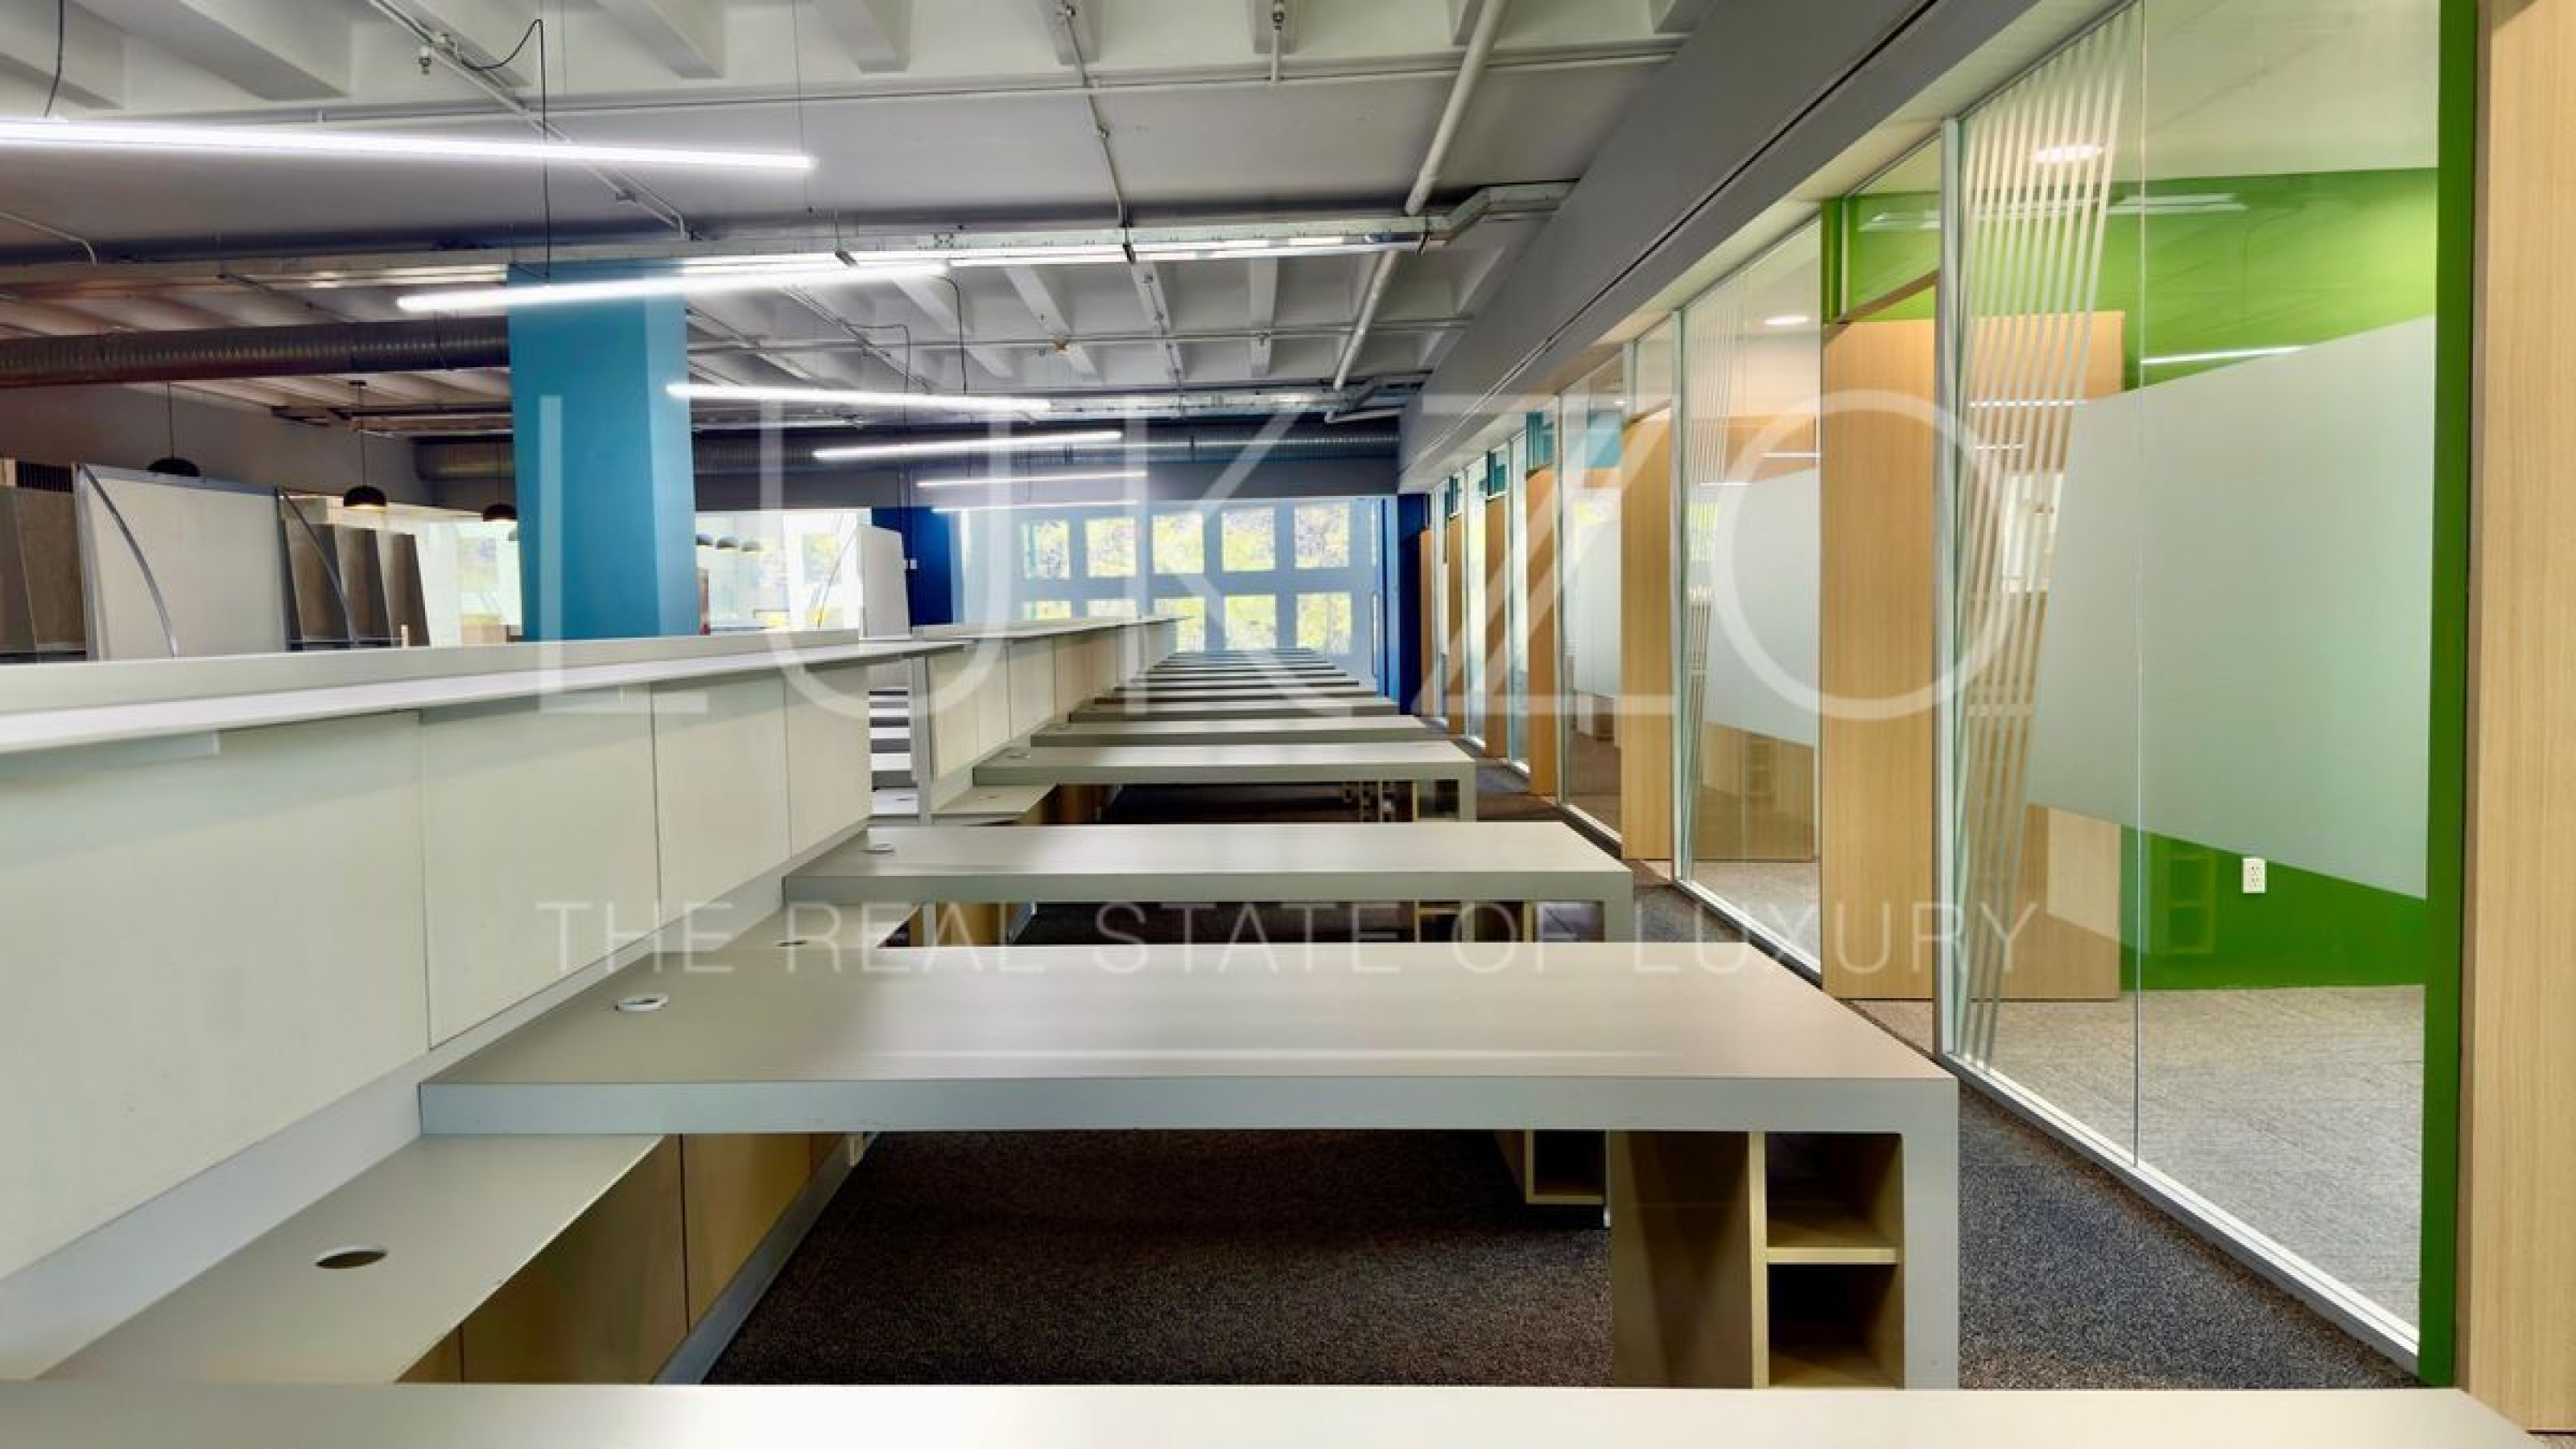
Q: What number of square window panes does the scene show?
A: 10